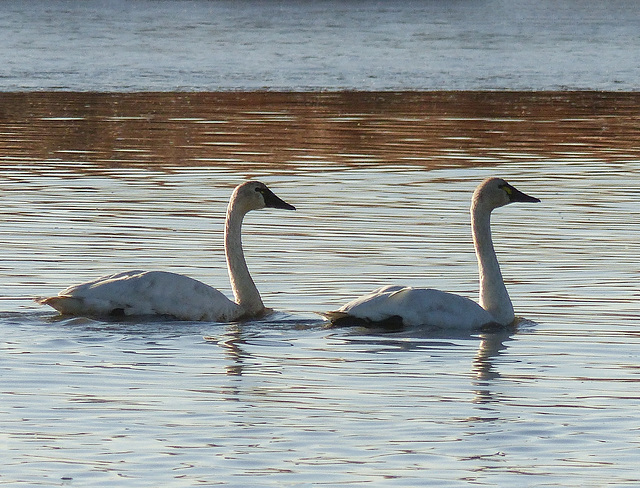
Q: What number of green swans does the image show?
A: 0